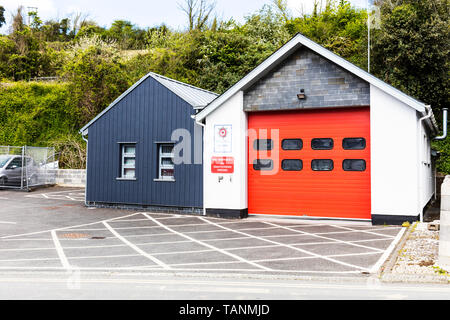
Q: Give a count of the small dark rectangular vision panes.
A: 8